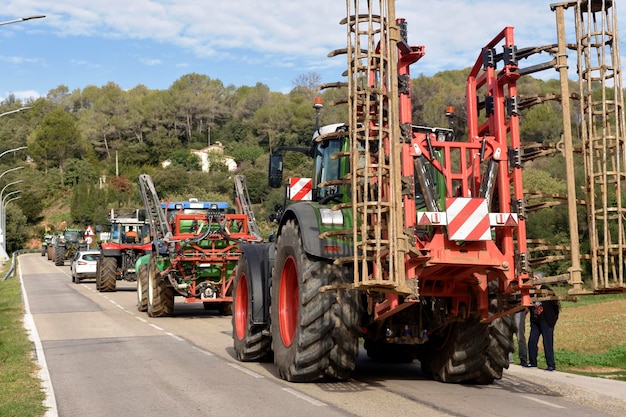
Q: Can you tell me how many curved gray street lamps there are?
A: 7